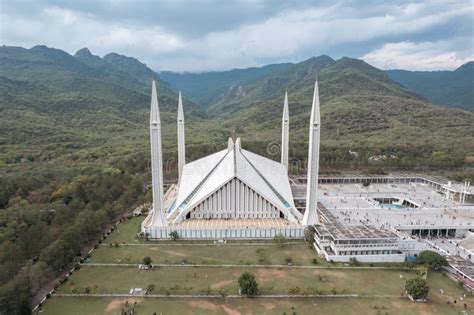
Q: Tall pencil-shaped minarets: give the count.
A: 4